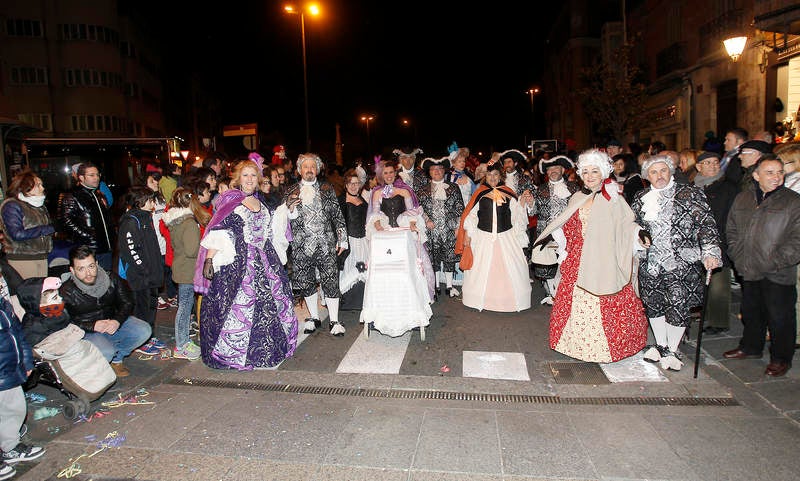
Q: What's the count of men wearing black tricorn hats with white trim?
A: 4